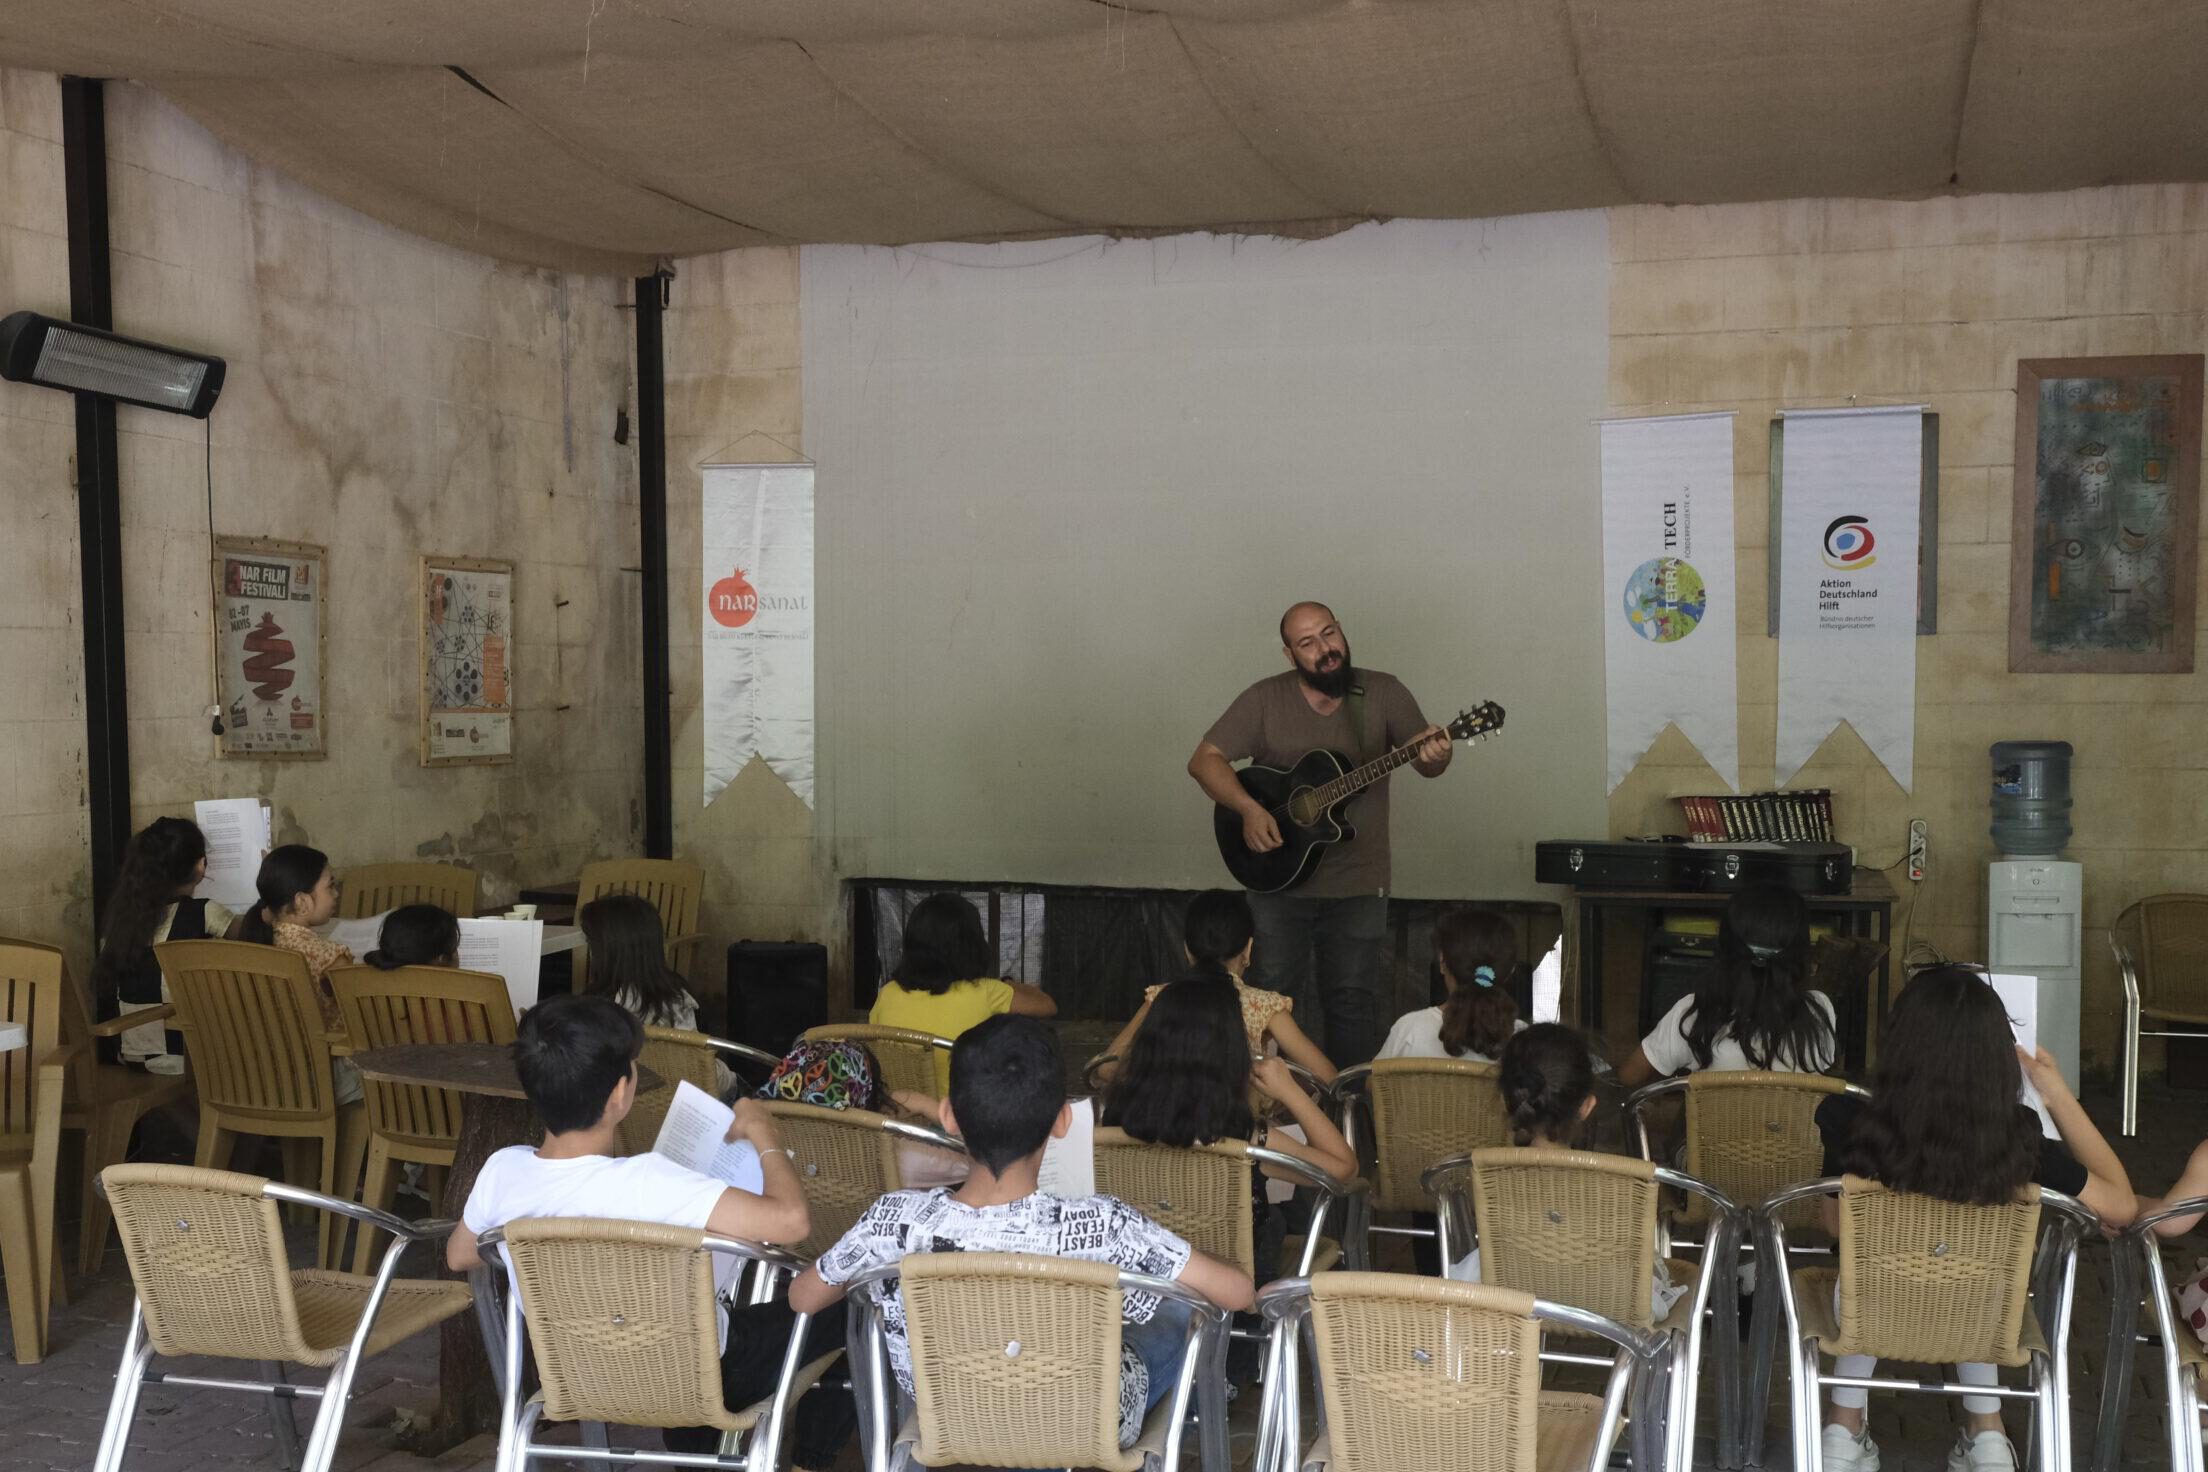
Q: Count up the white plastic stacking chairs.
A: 0